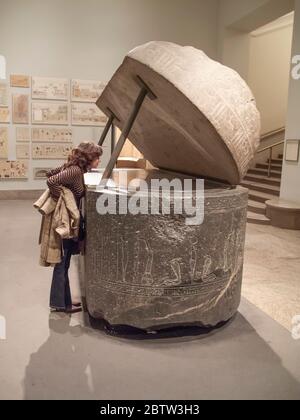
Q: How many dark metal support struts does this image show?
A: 2